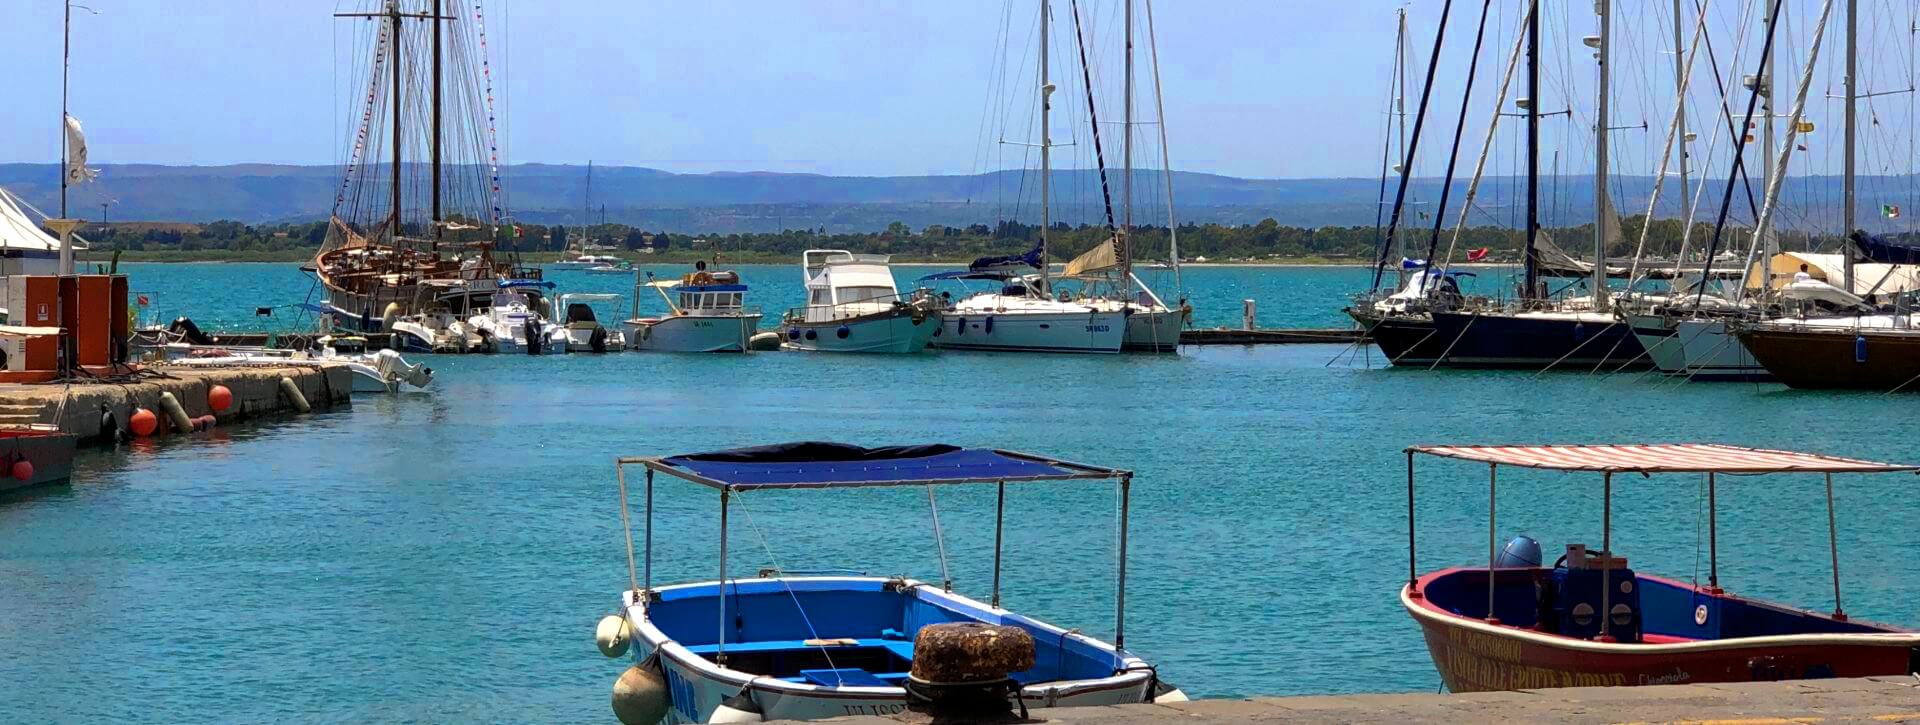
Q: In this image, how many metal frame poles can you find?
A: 11